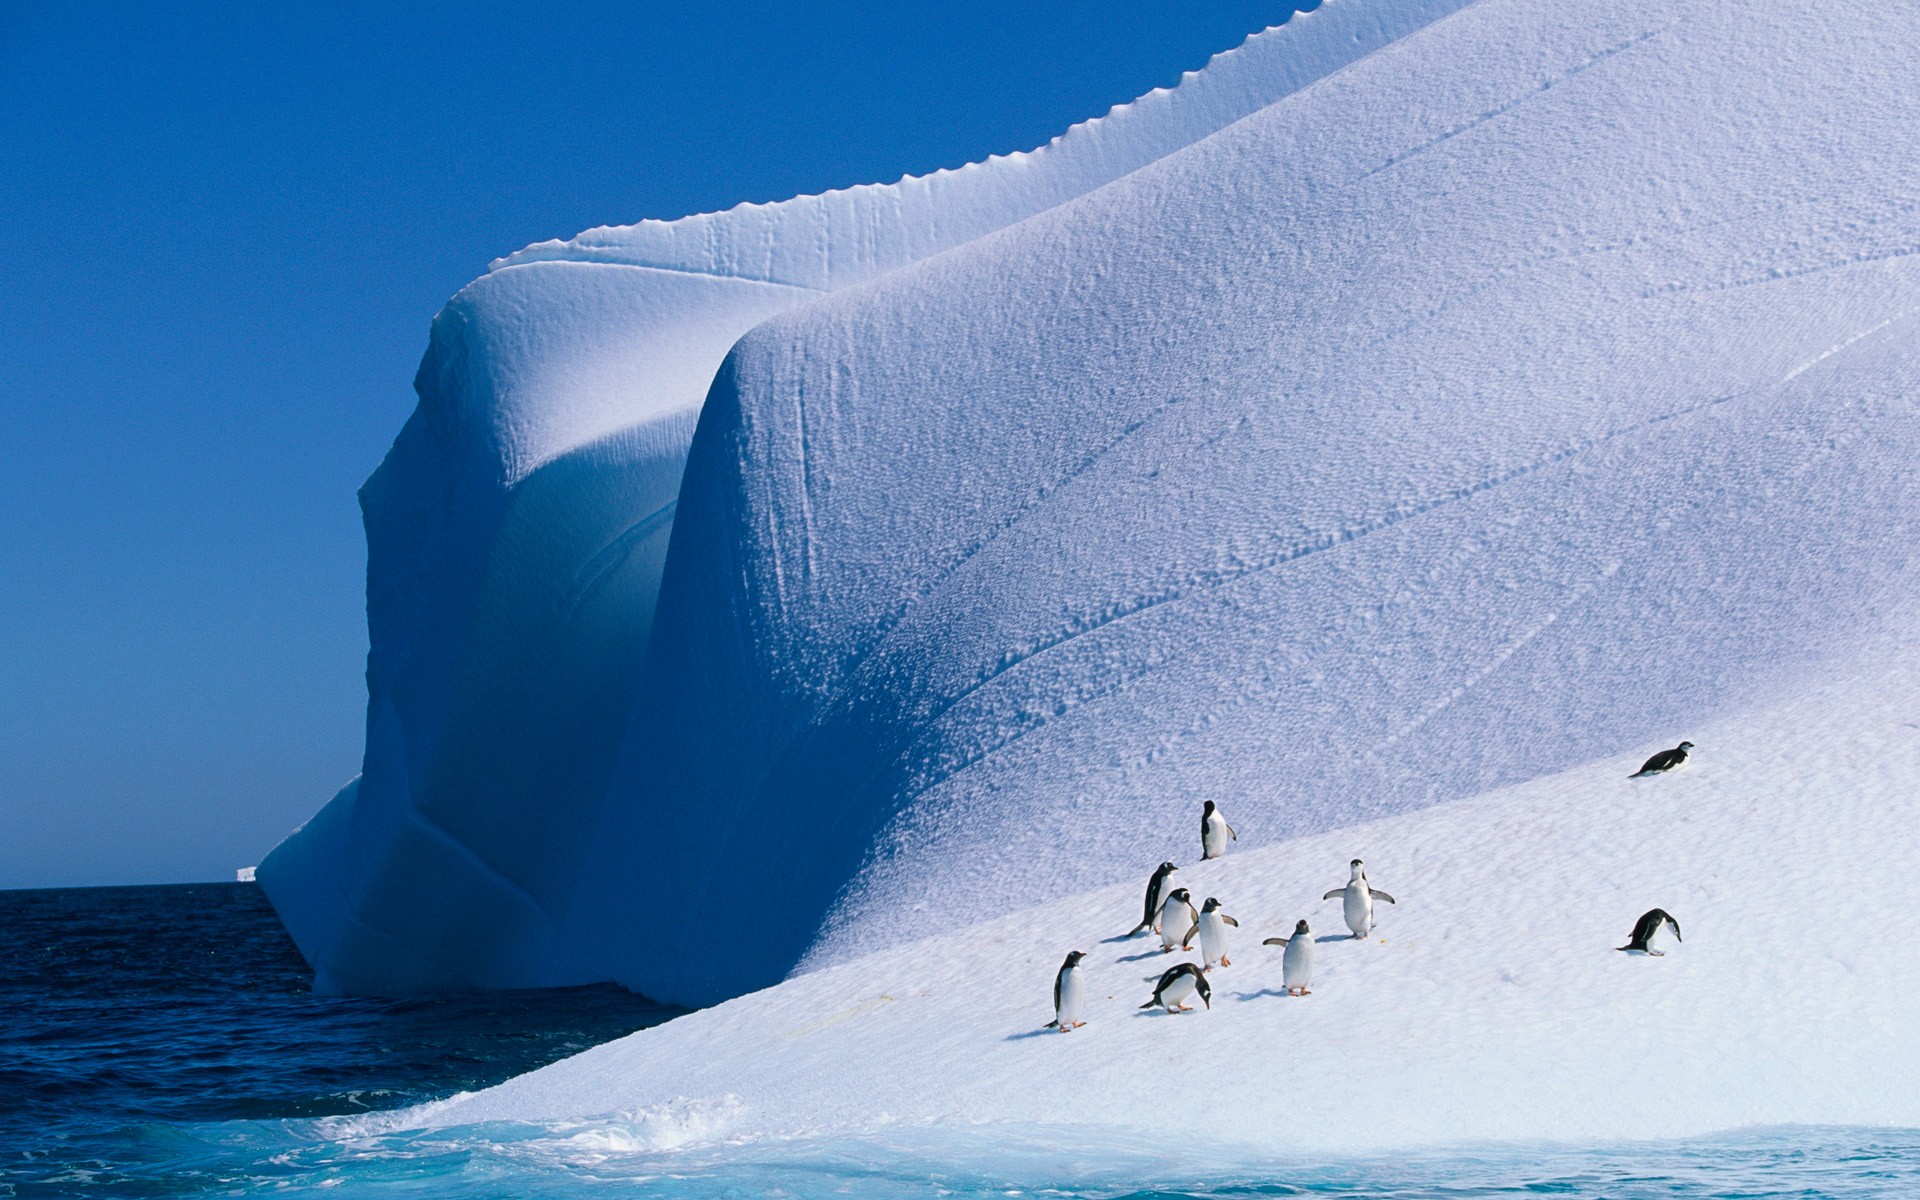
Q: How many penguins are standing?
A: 9